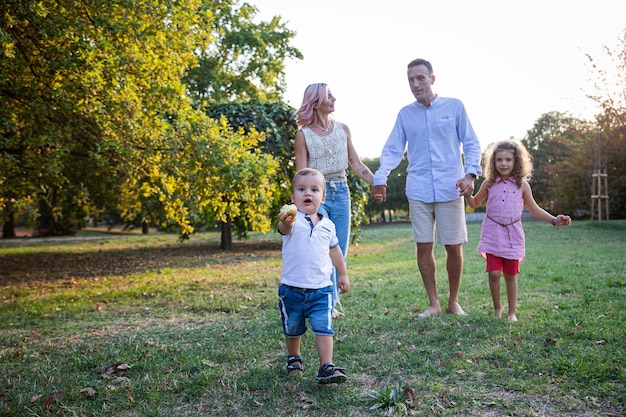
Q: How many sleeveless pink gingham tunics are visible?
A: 1